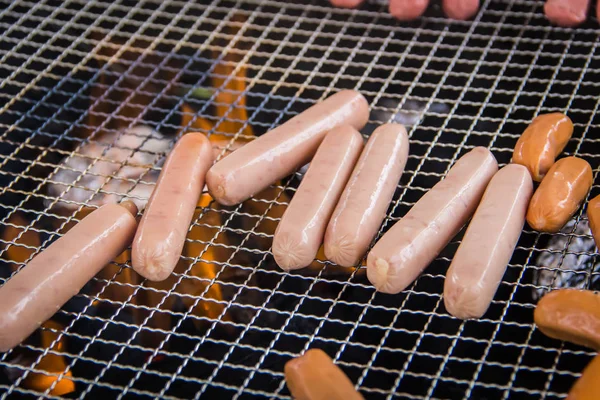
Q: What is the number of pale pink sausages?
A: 7